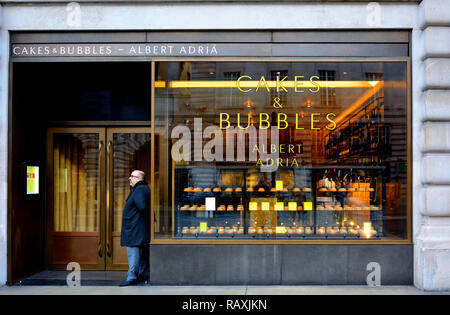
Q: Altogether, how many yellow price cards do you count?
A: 9